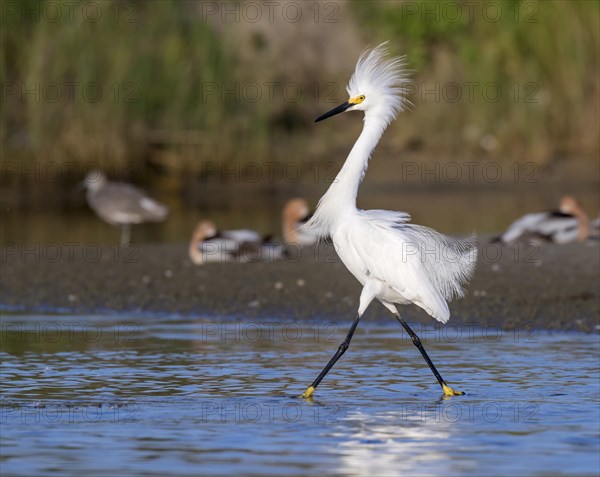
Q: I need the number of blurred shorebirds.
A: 4